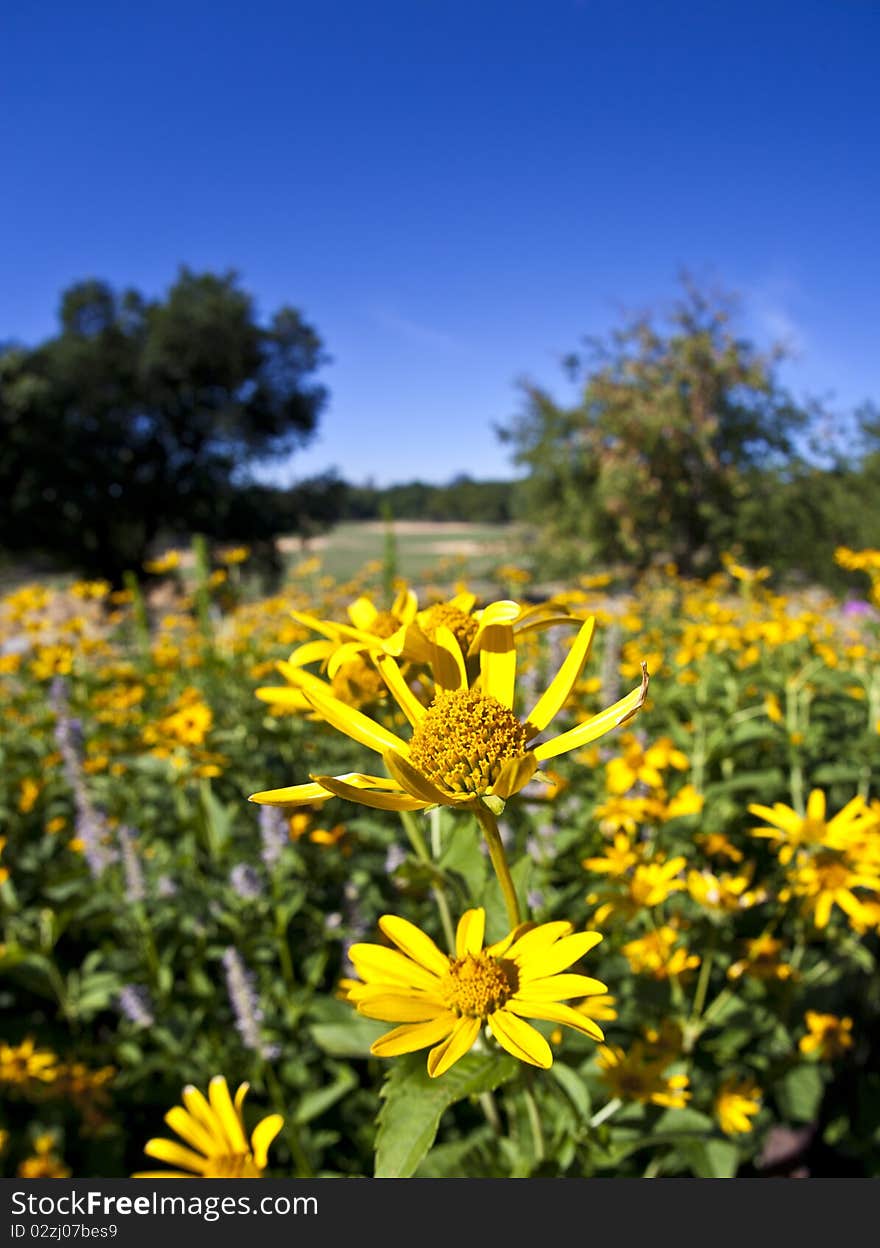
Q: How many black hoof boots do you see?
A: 0